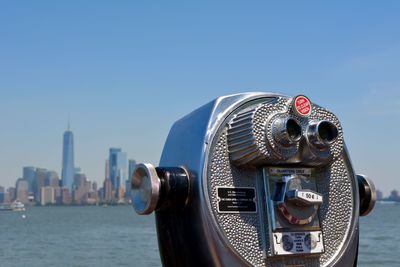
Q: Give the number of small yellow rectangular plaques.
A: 0